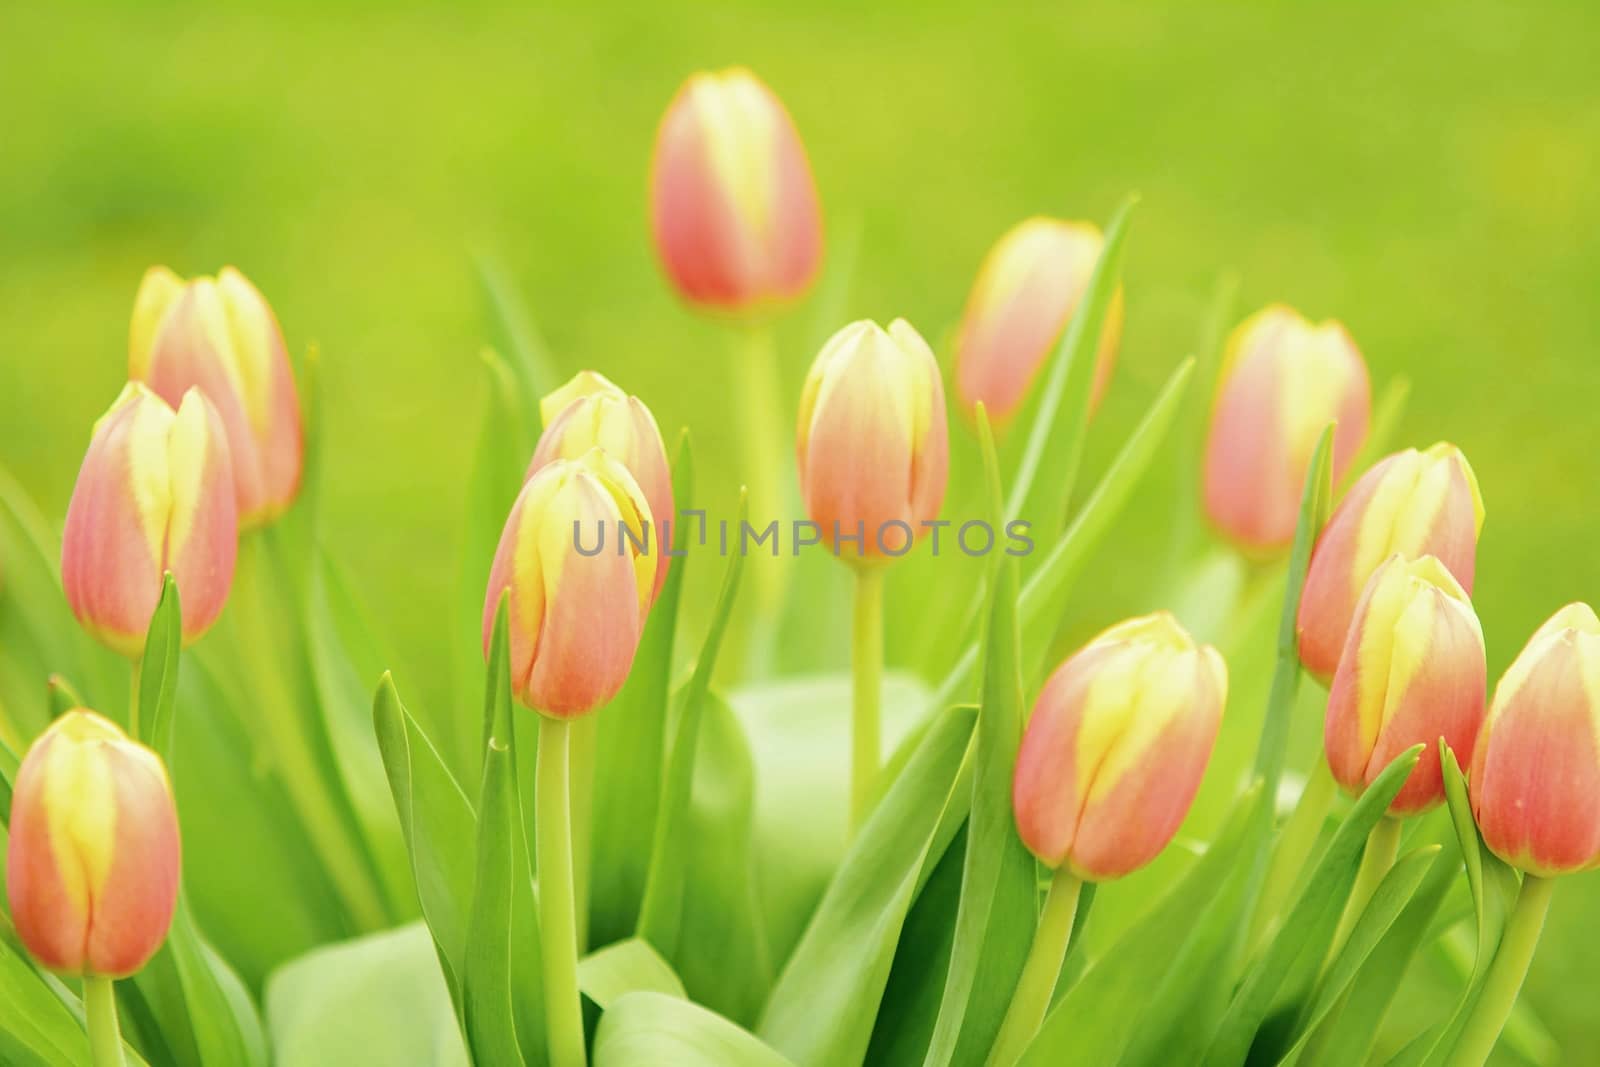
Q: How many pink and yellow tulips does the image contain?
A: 13